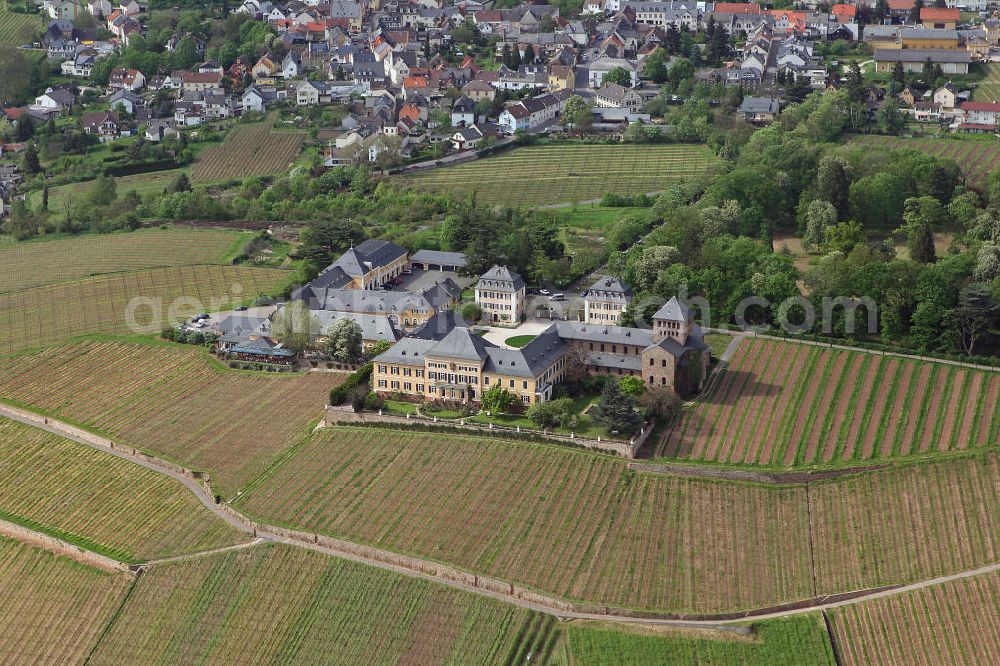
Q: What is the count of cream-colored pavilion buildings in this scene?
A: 2